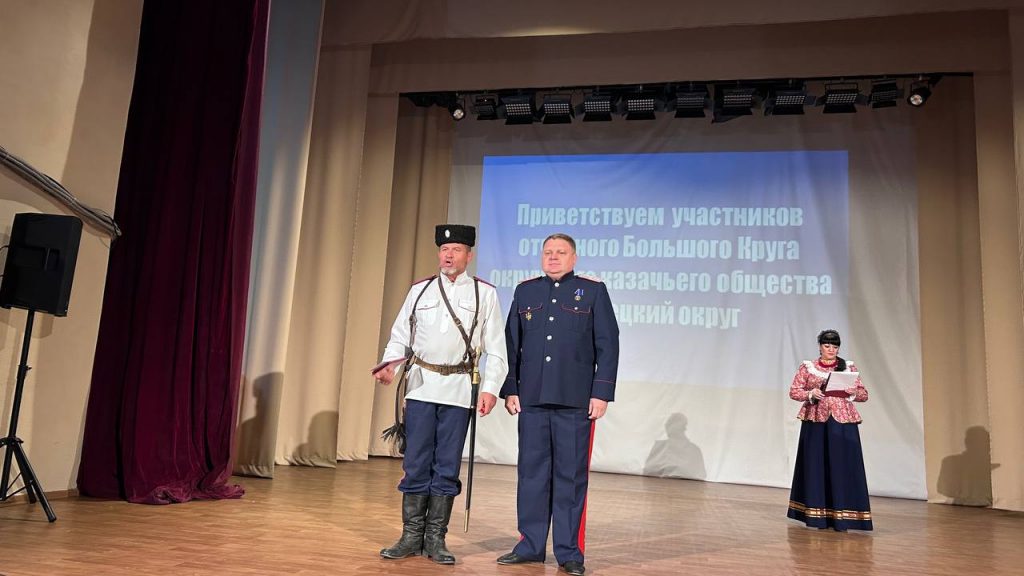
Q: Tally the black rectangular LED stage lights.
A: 10